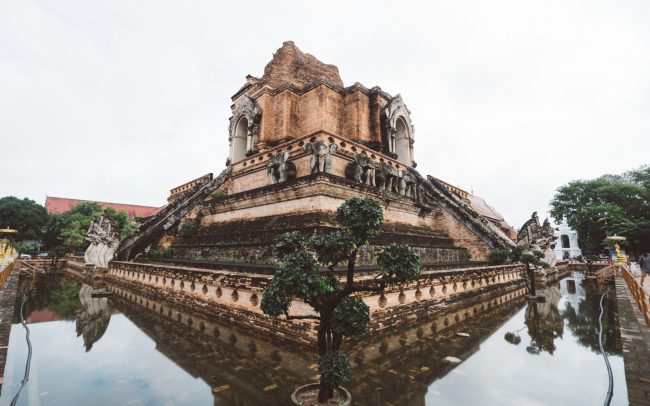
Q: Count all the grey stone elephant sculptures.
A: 5